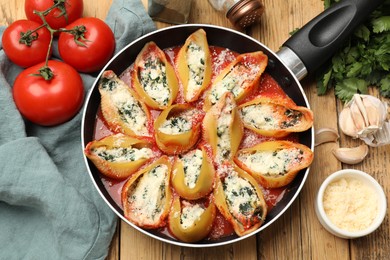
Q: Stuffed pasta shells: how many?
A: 13